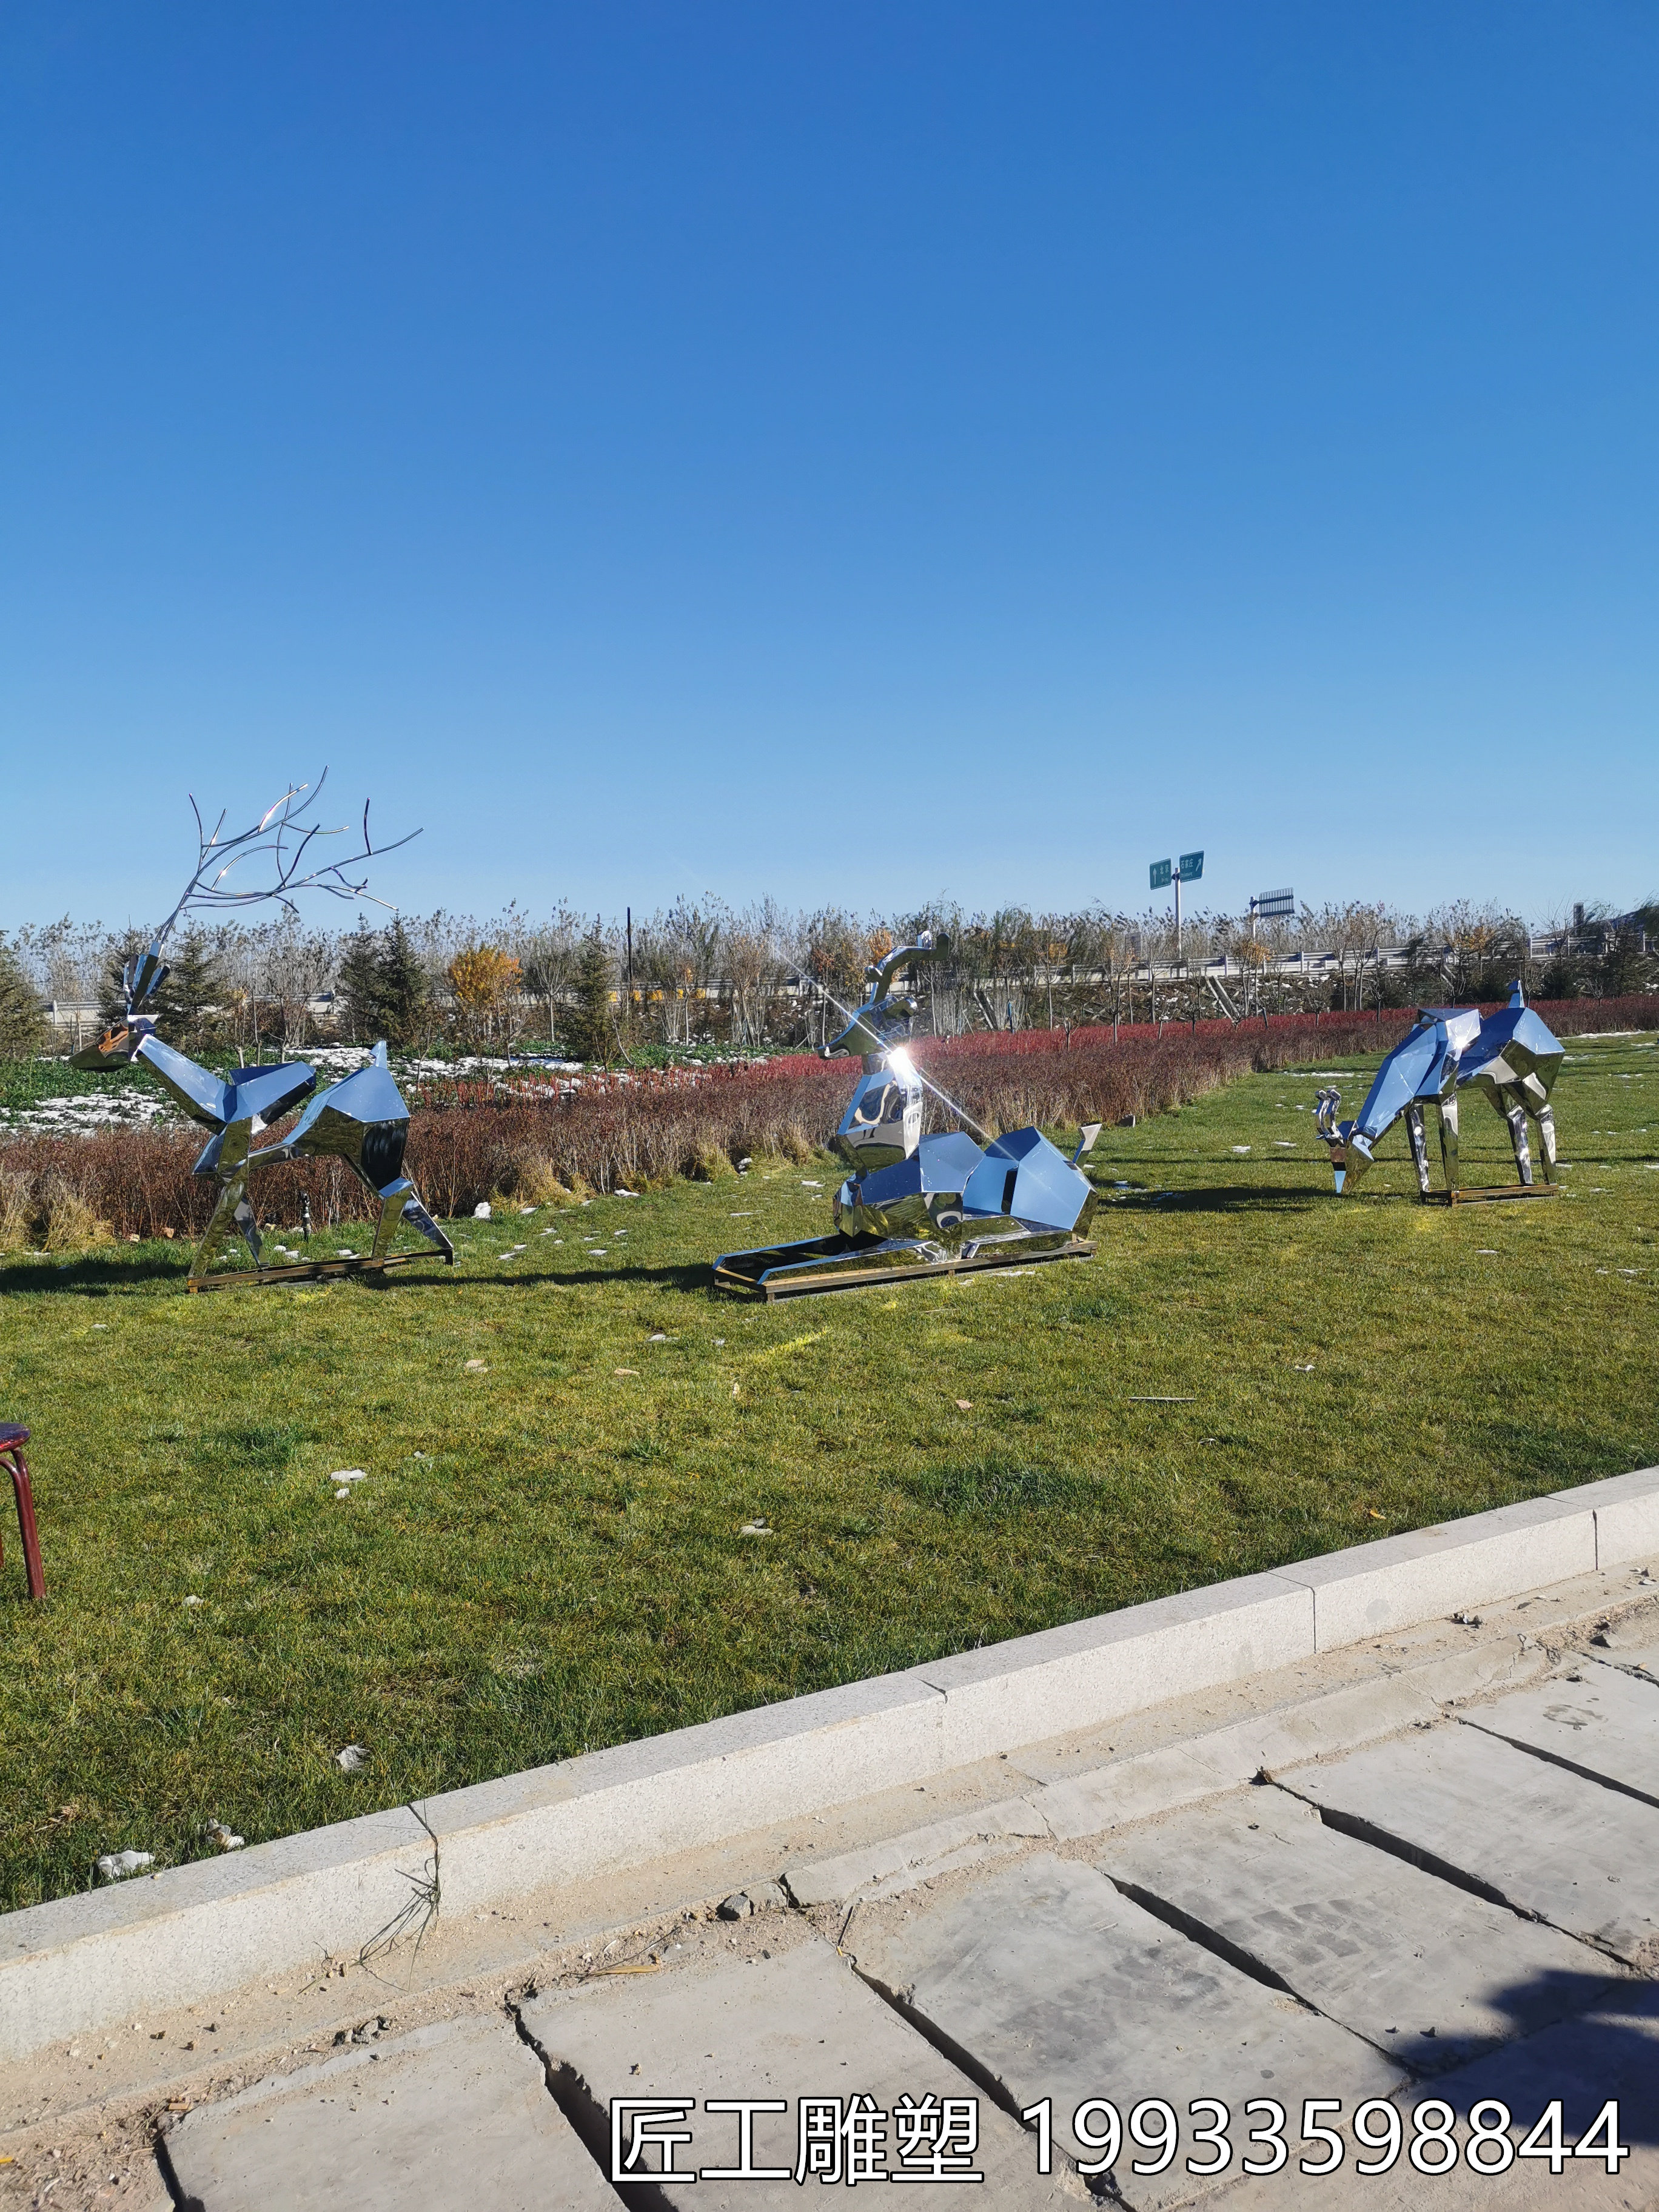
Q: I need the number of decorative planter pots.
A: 0